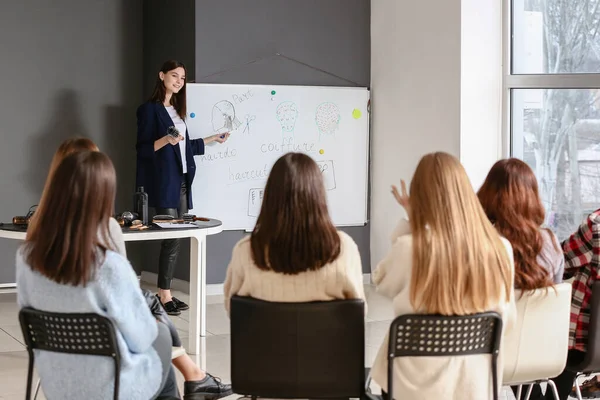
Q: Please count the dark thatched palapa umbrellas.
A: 0